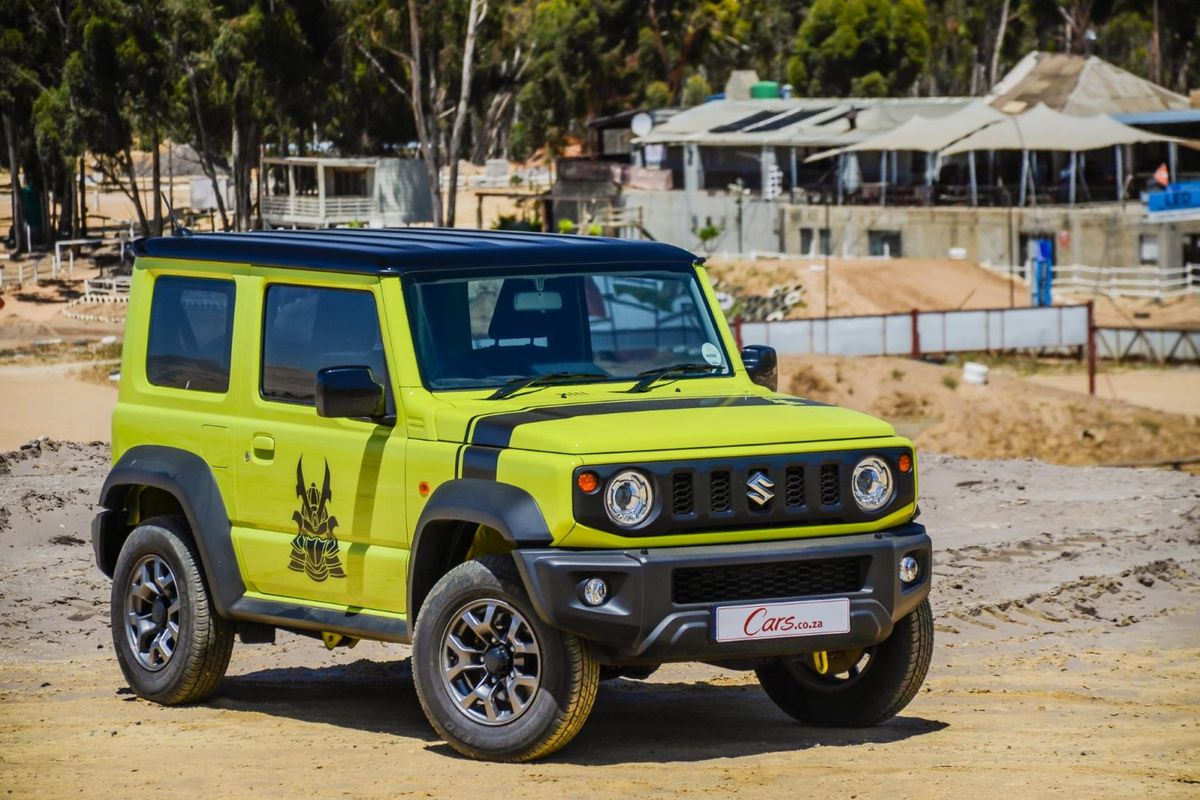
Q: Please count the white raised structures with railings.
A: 1